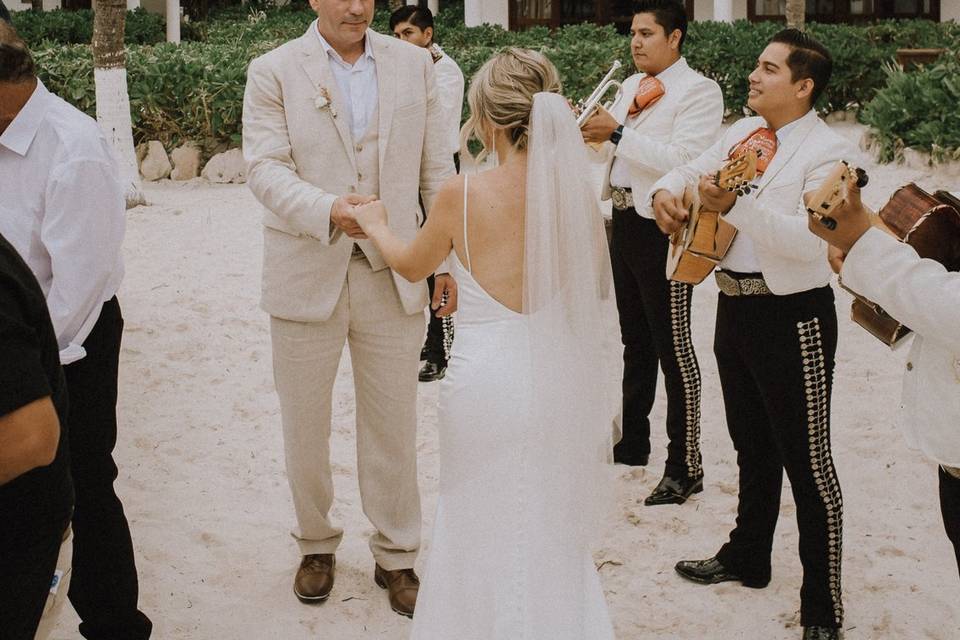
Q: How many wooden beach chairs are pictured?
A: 0